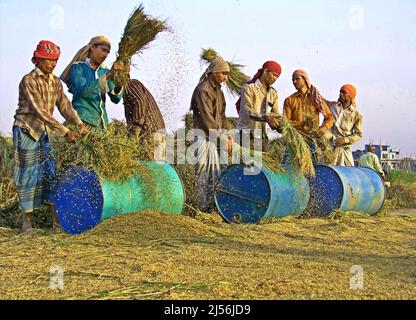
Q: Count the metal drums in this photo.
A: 3